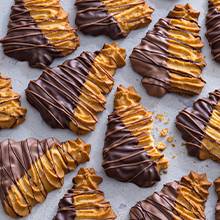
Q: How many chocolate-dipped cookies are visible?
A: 12